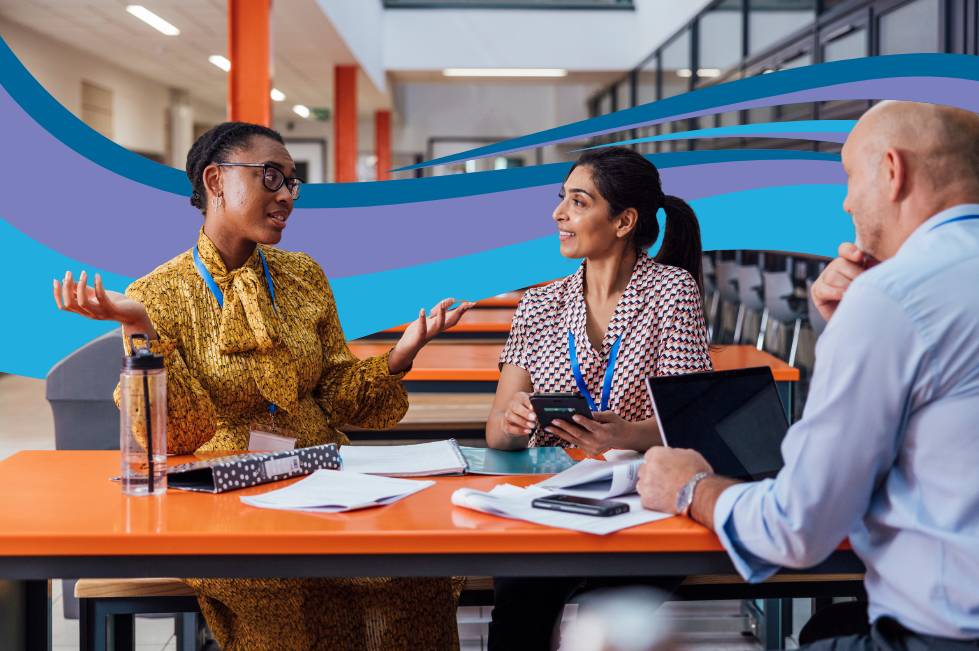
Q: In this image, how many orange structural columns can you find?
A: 3